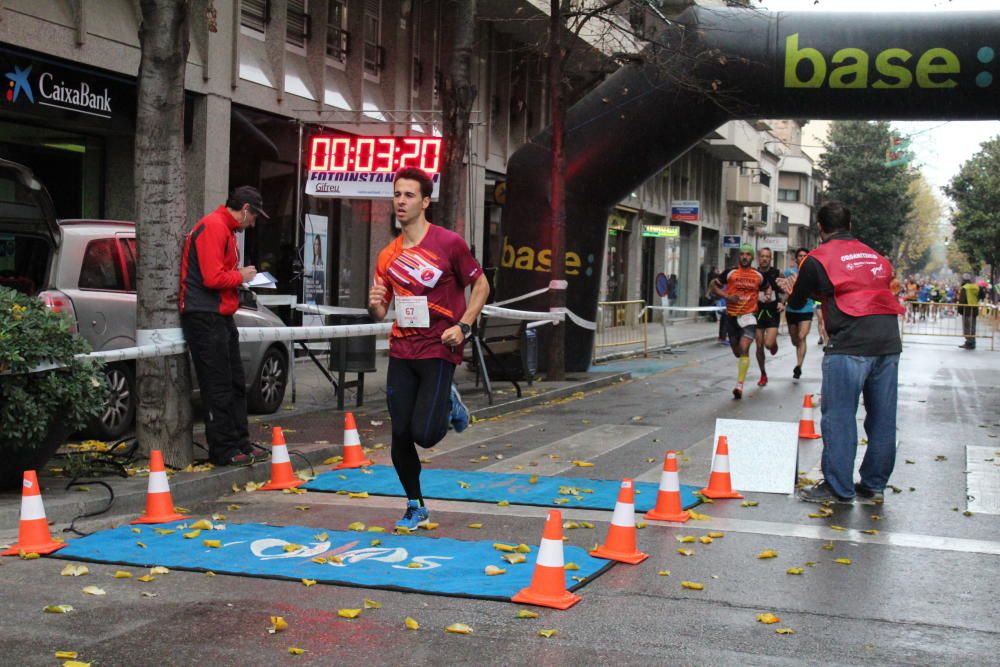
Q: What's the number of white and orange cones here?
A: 9